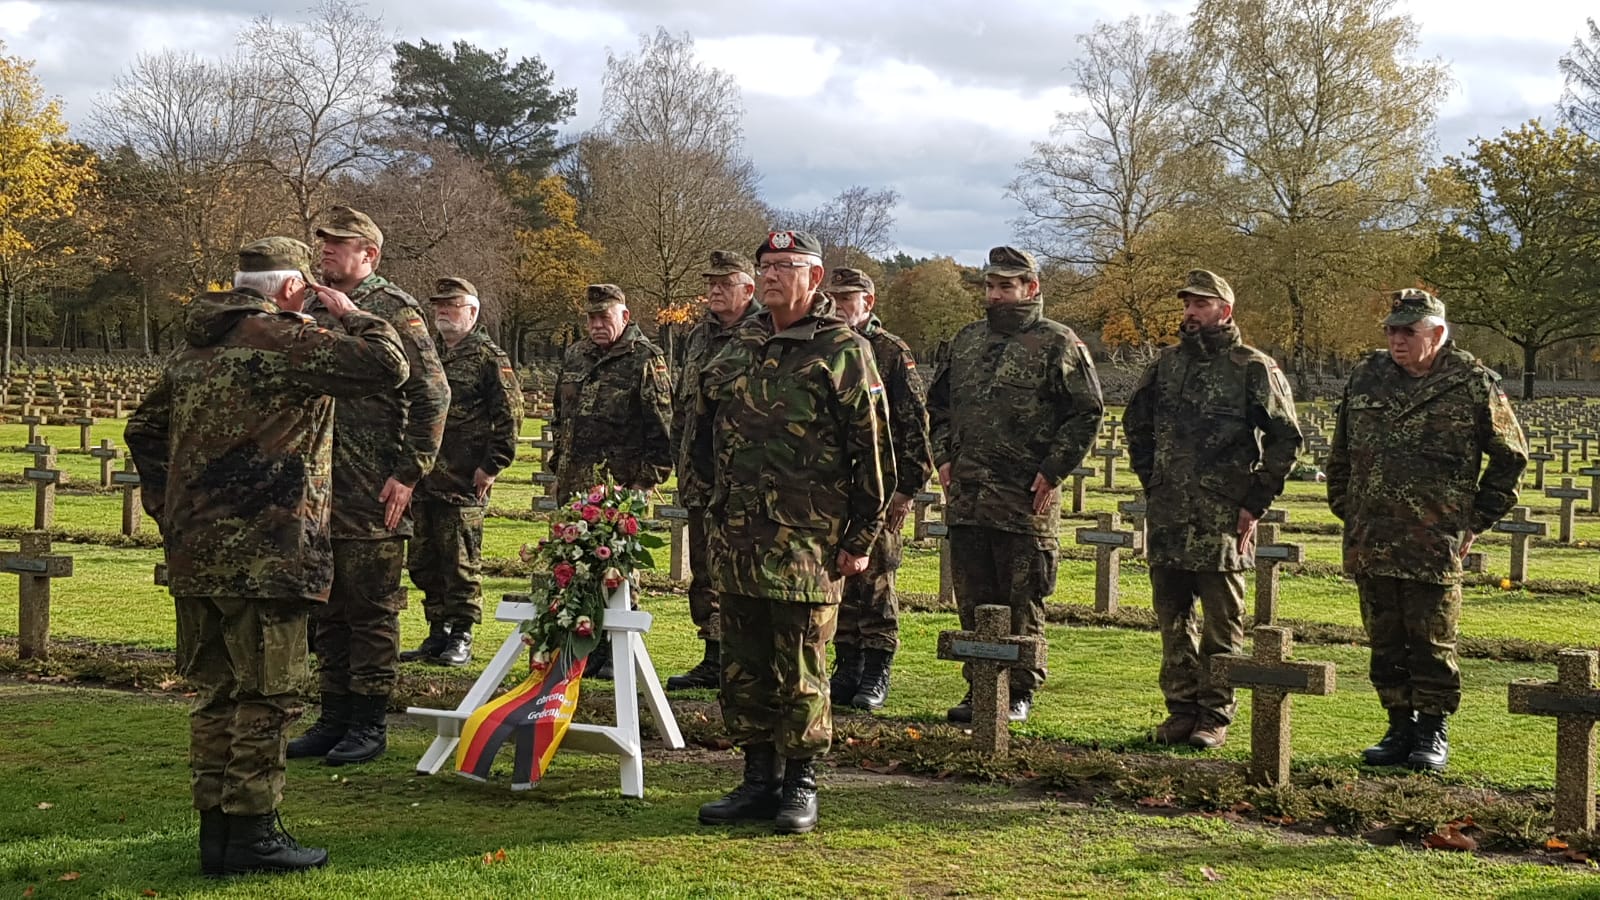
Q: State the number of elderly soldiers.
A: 7